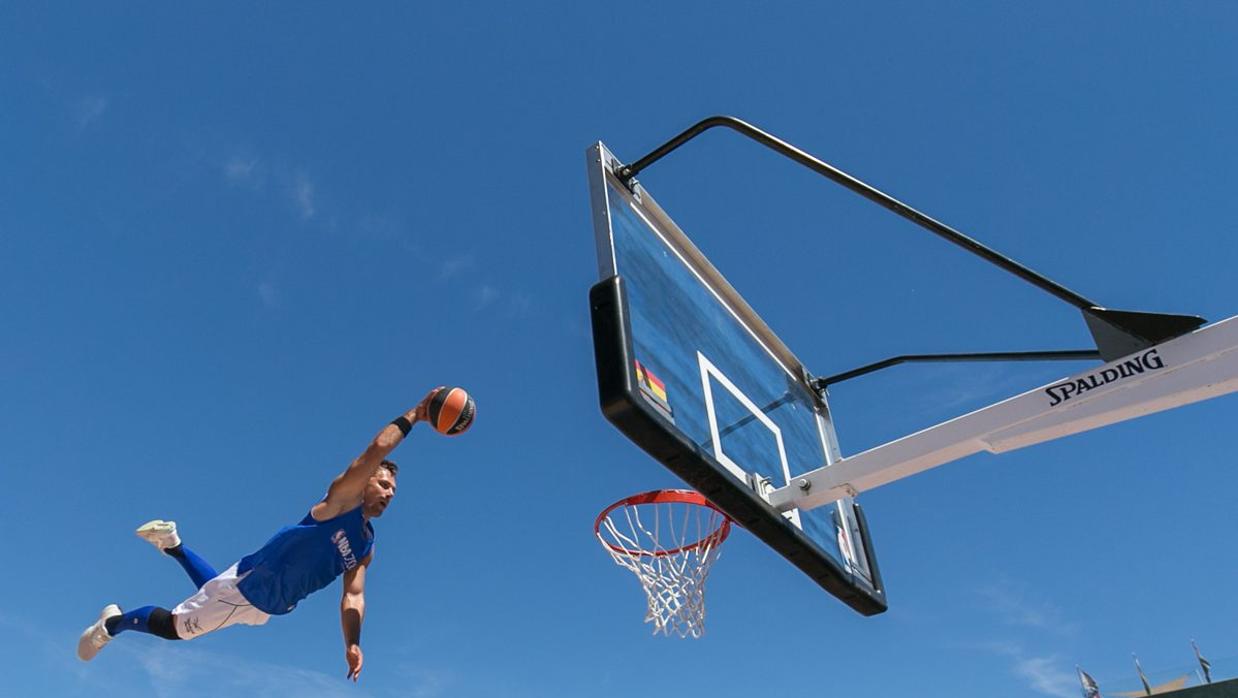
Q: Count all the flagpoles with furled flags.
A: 3